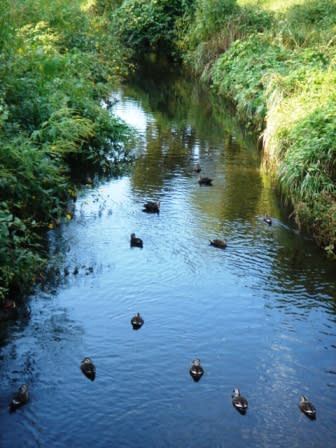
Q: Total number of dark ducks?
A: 12